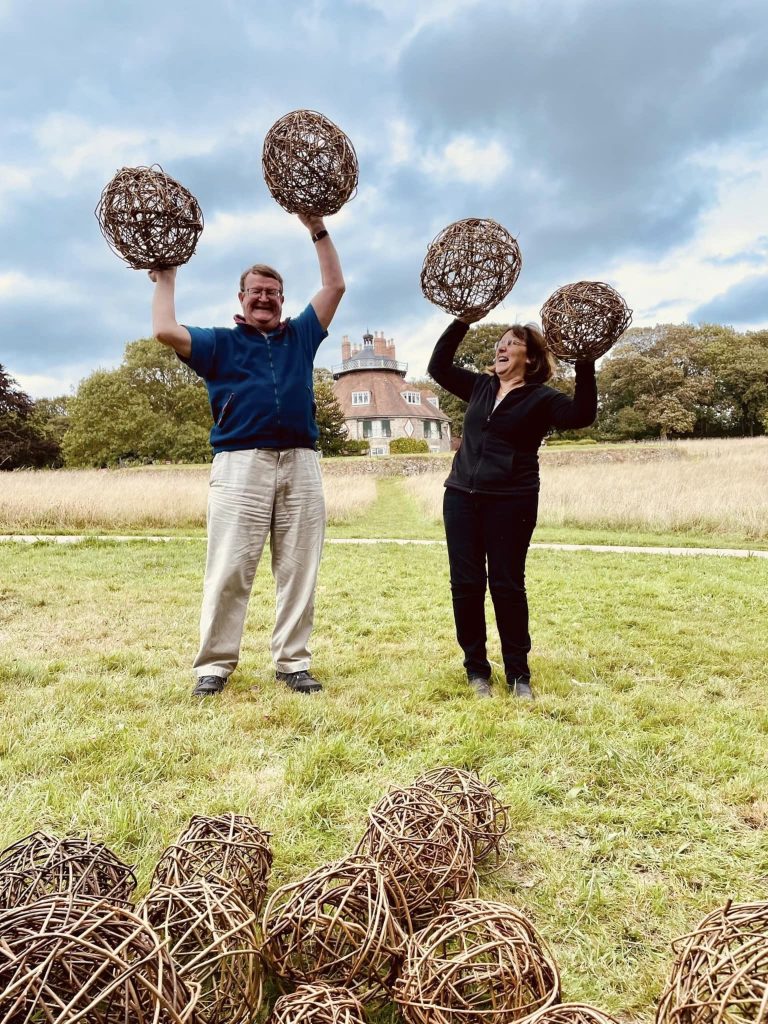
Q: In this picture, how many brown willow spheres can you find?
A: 15